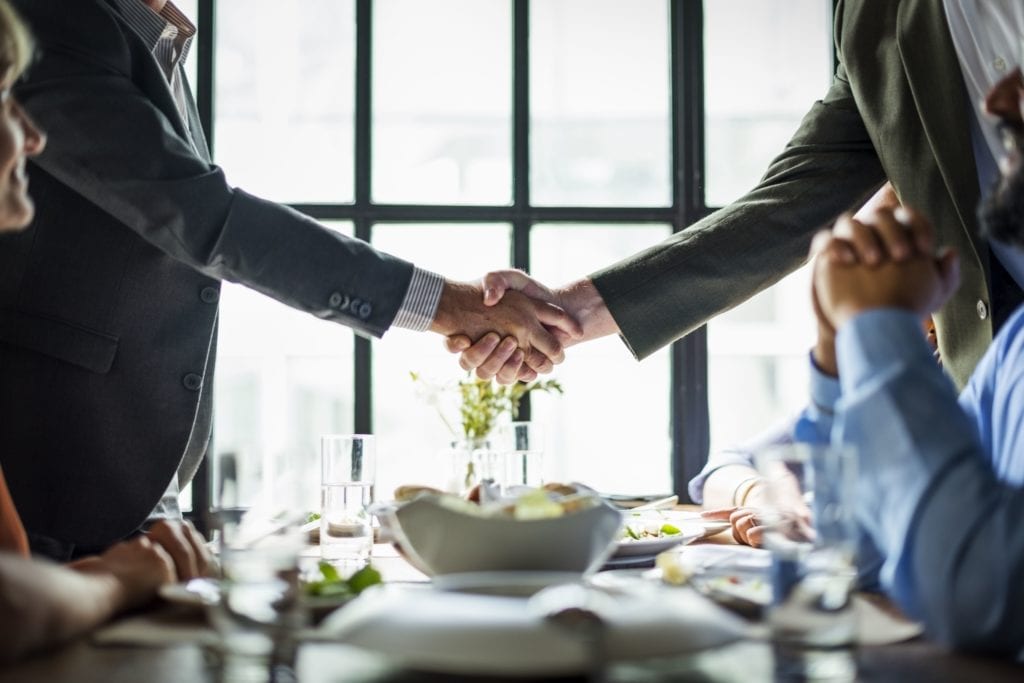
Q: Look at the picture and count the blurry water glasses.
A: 2